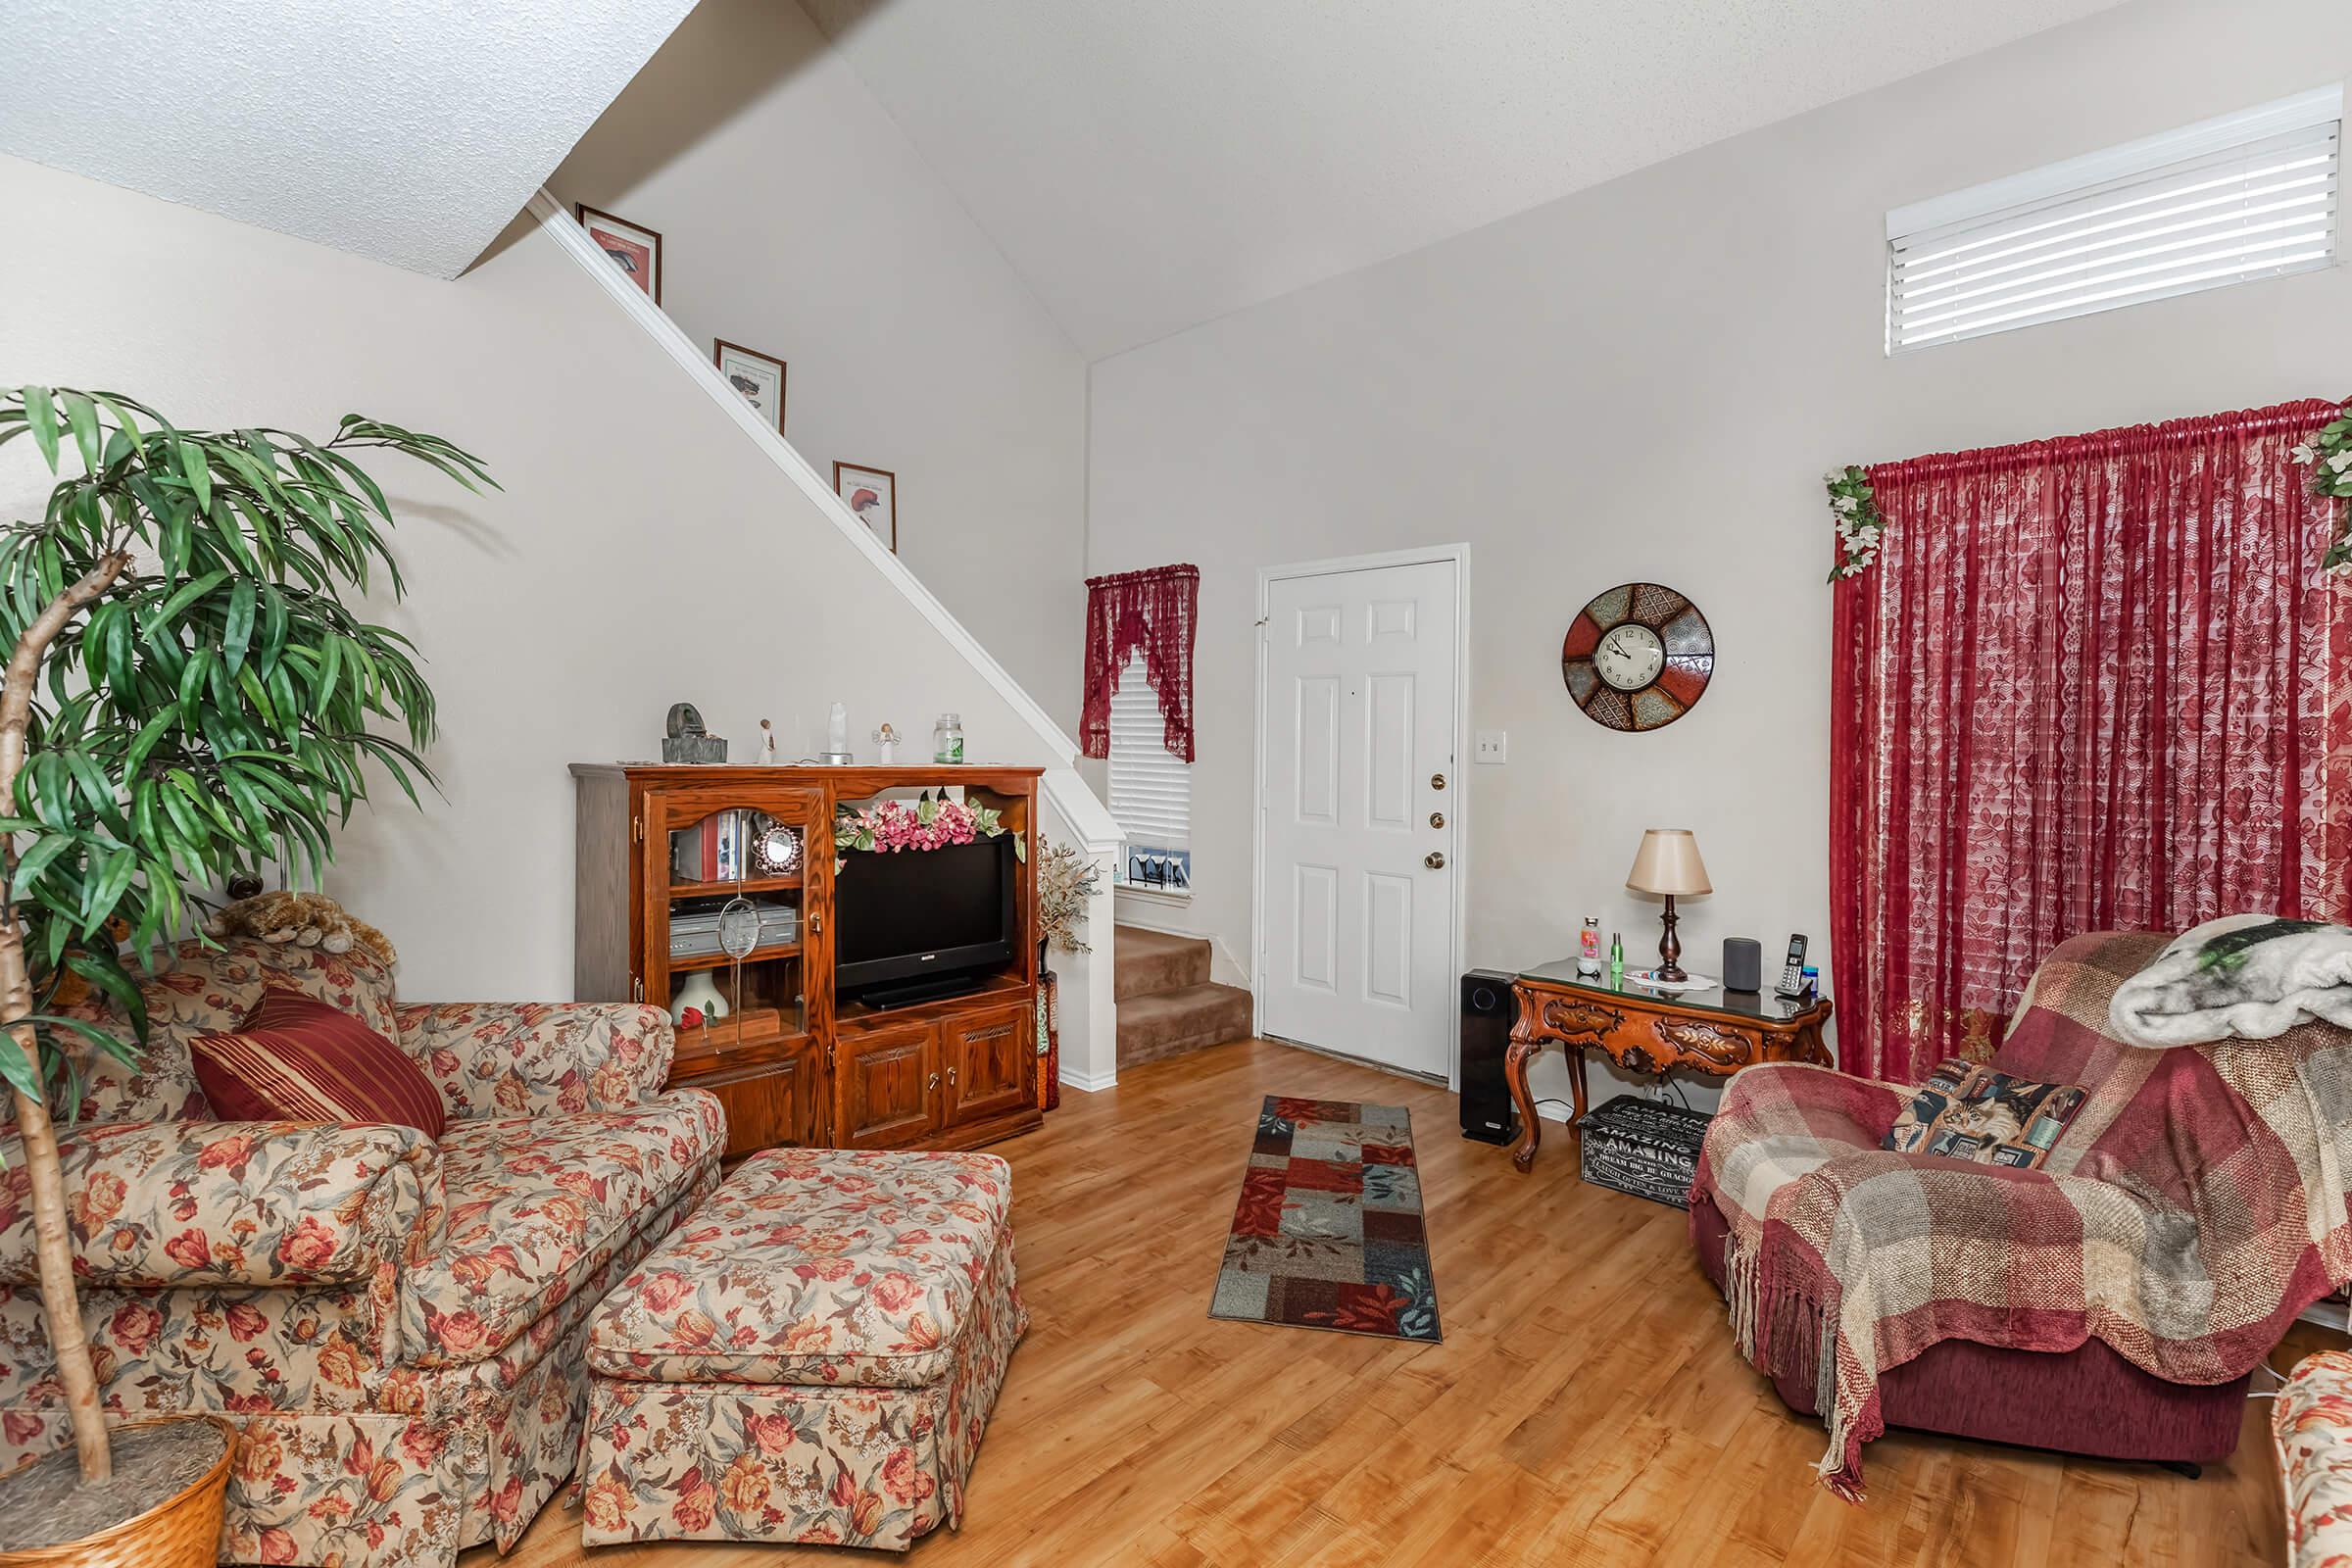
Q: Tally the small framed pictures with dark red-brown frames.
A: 3